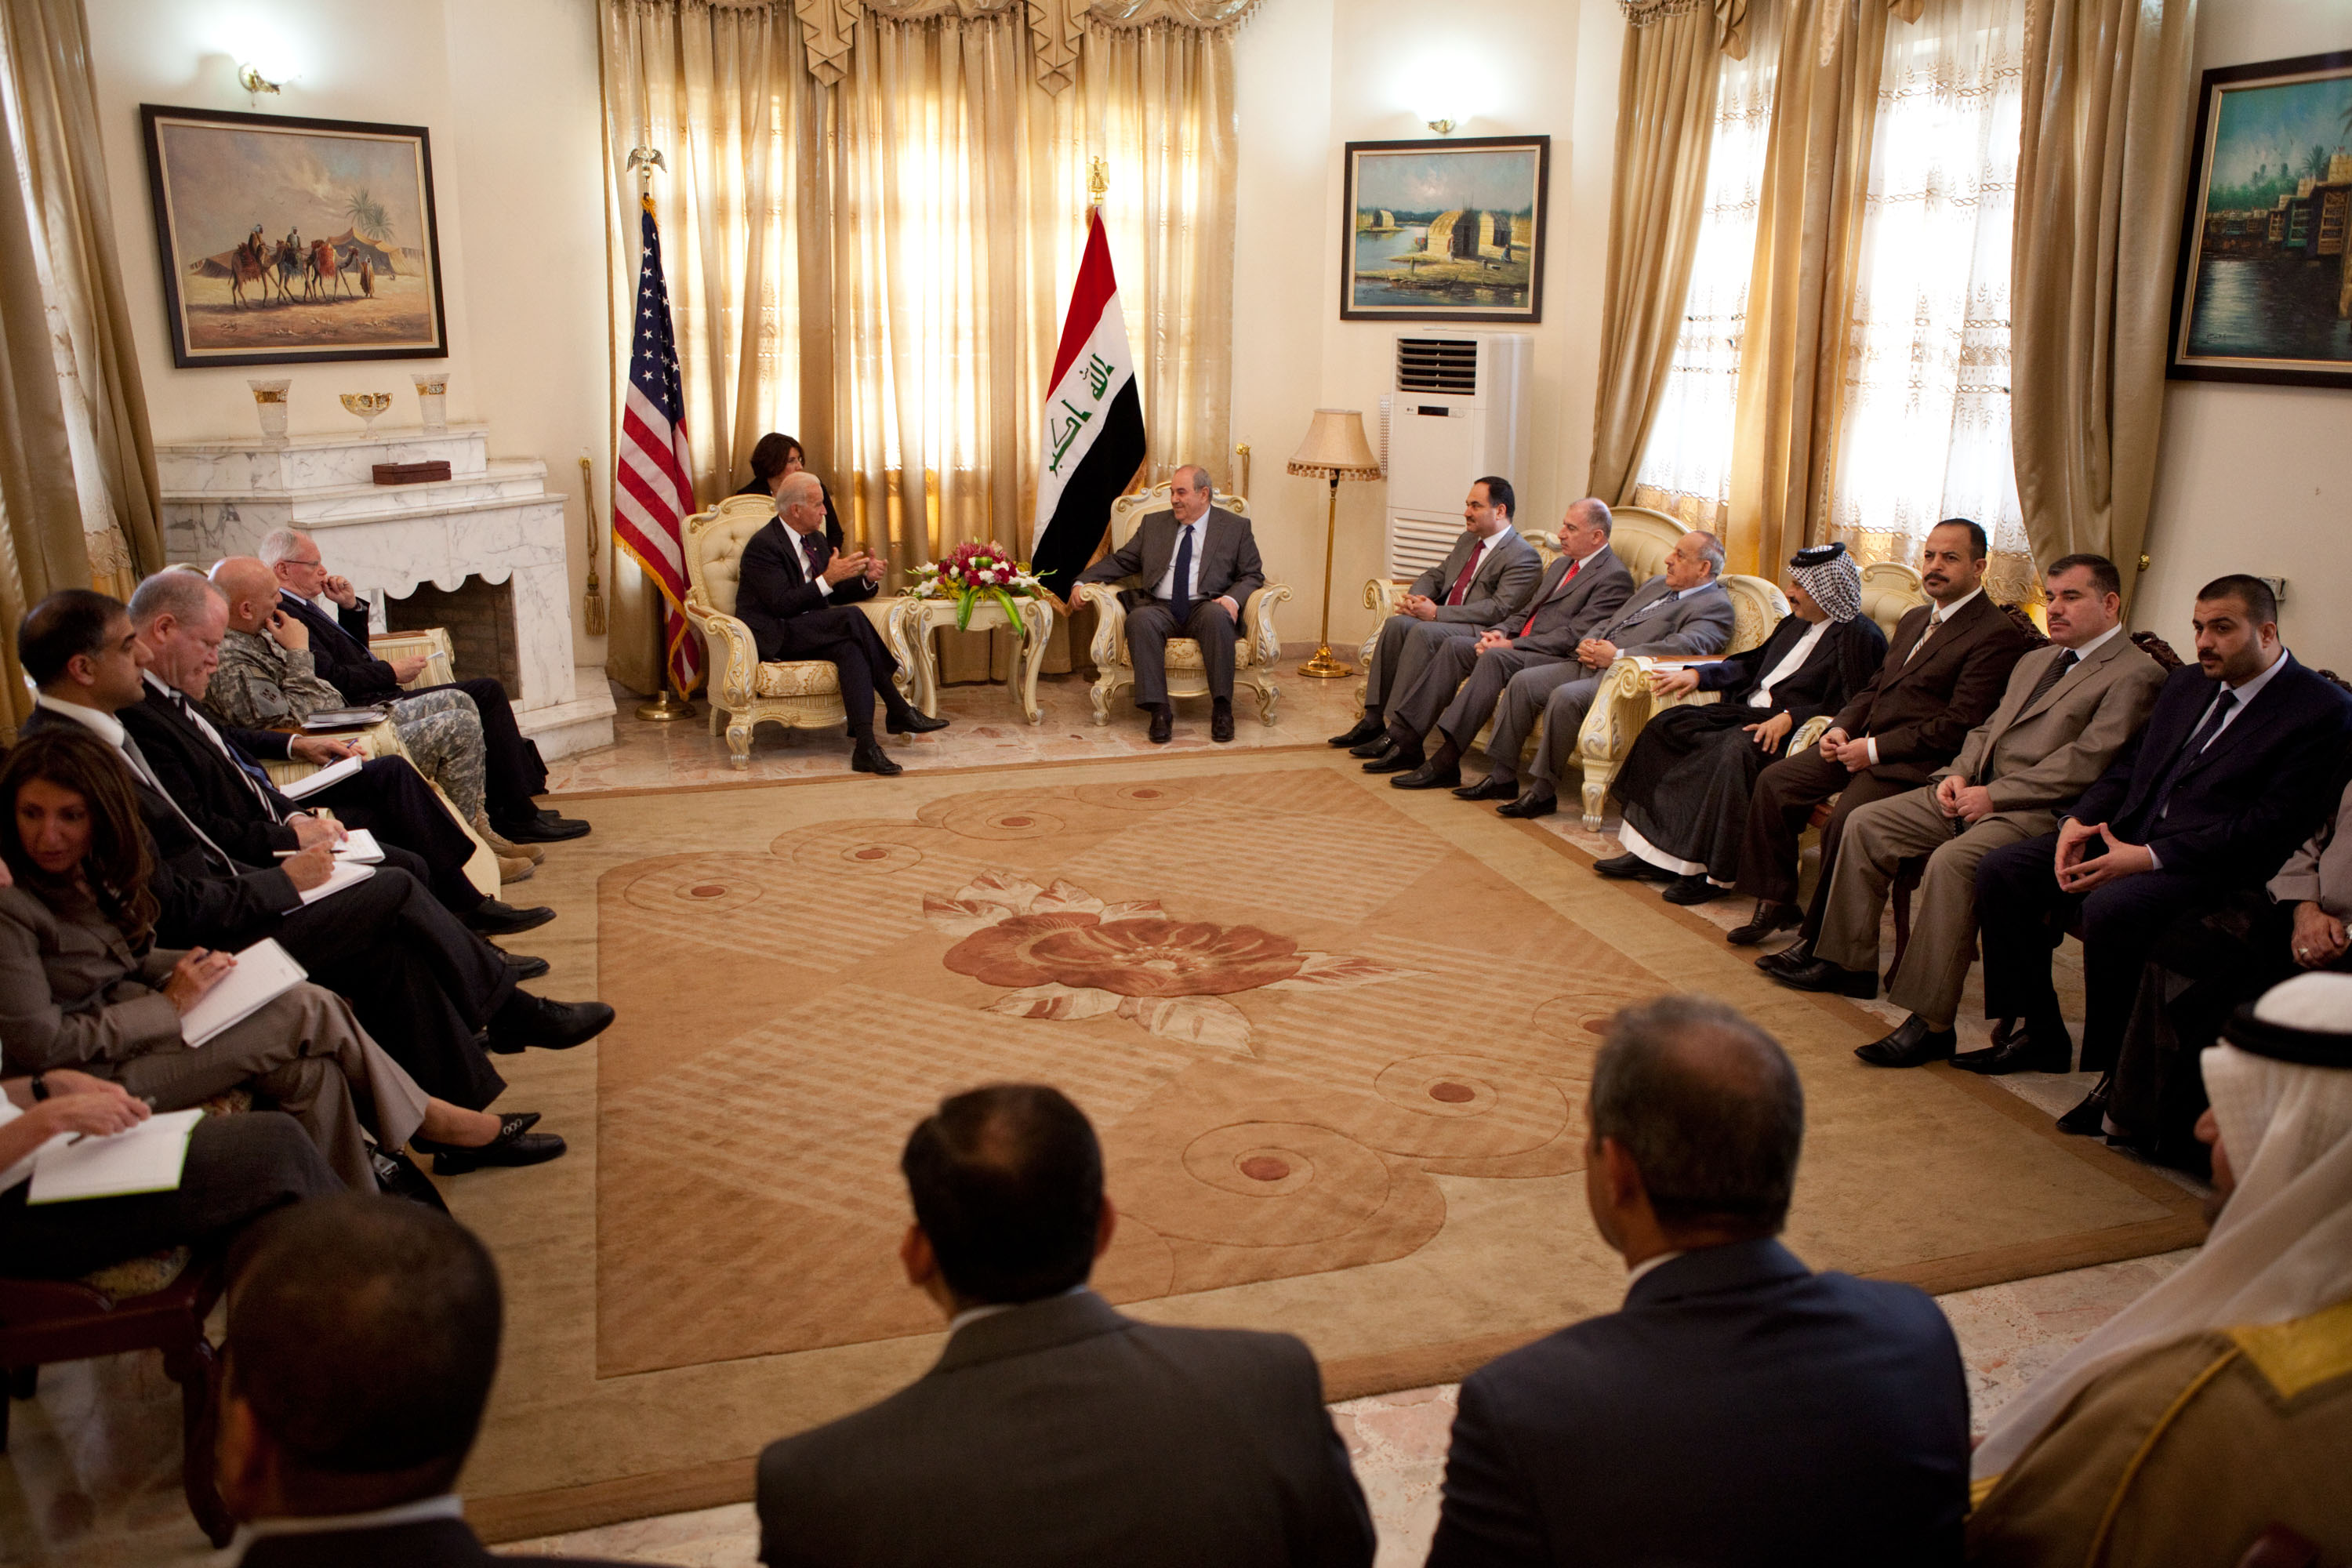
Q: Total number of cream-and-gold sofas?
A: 2